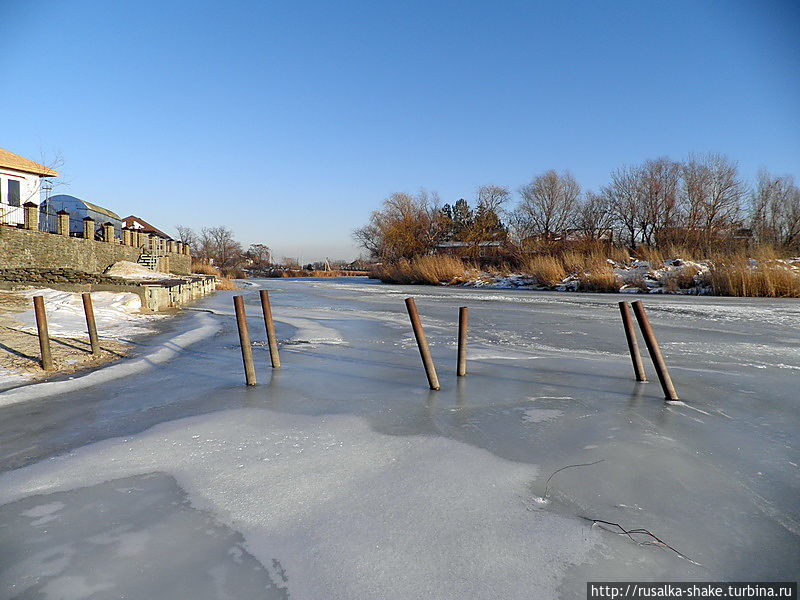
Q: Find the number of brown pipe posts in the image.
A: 8